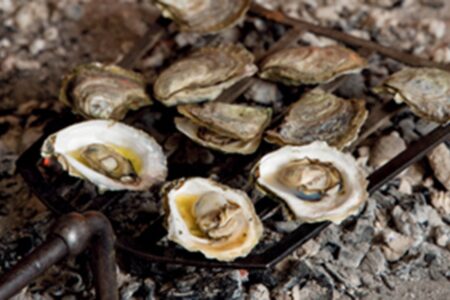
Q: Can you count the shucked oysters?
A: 3